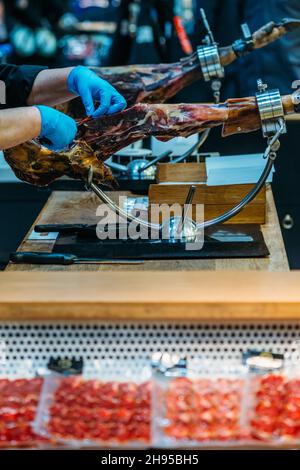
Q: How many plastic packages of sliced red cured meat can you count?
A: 4